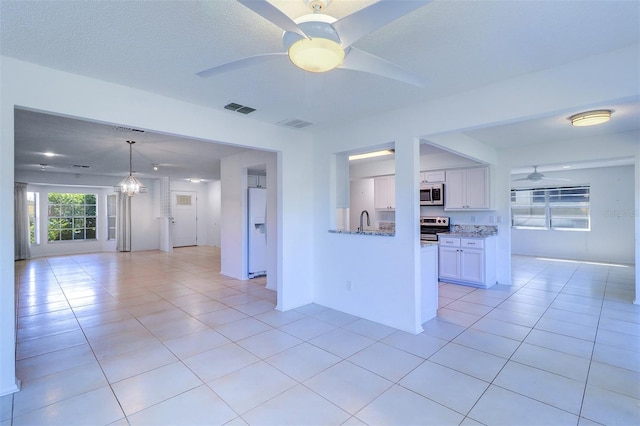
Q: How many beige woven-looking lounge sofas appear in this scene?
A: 0